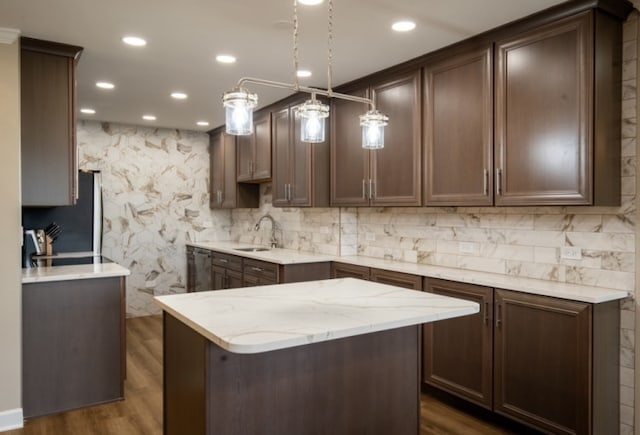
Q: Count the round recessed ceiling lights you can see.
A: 10